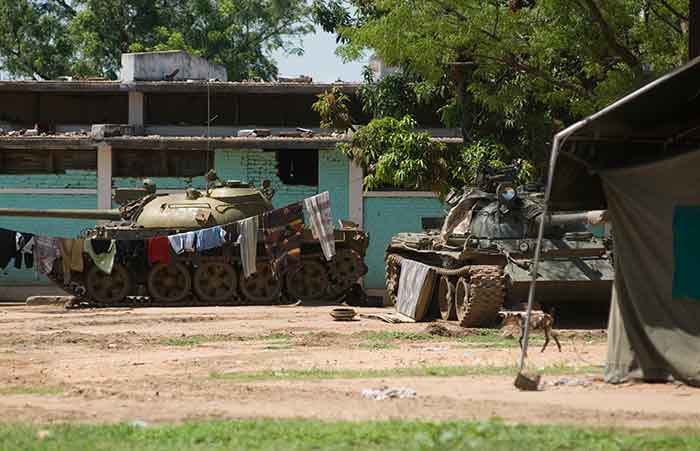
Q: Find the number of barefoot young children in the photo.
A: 0